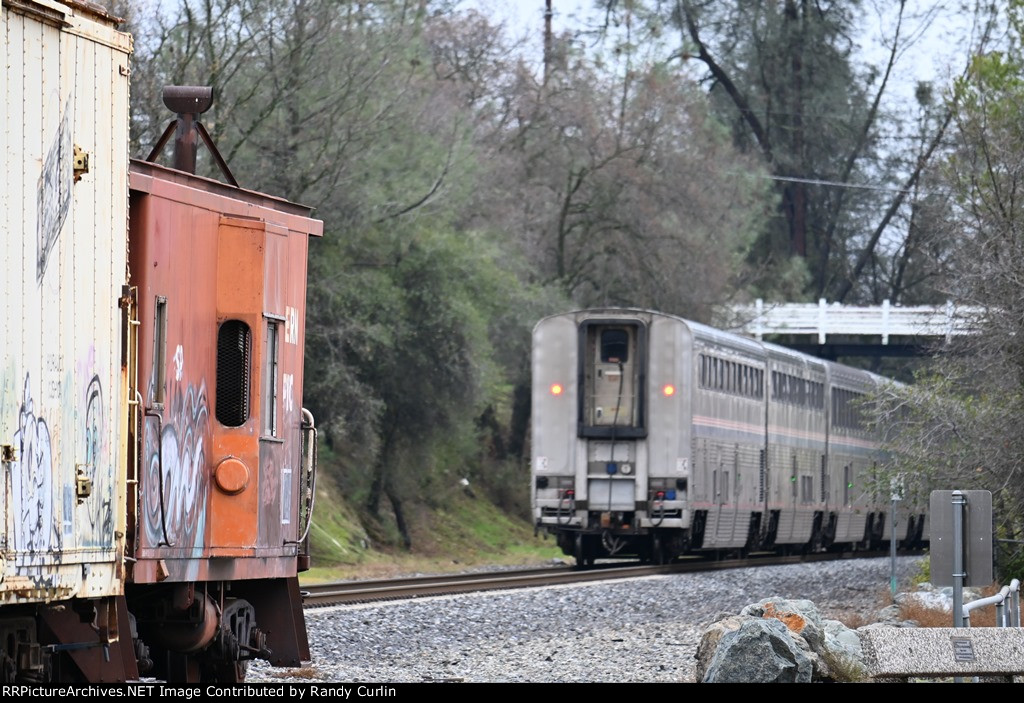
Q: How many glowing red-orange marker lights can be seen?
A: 2